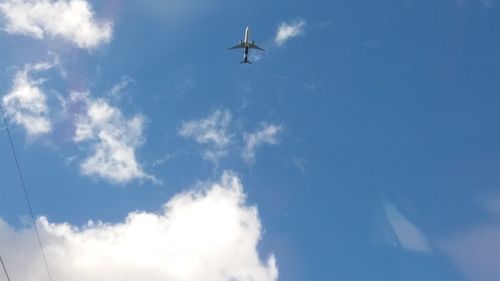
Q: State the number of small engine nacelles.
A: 2